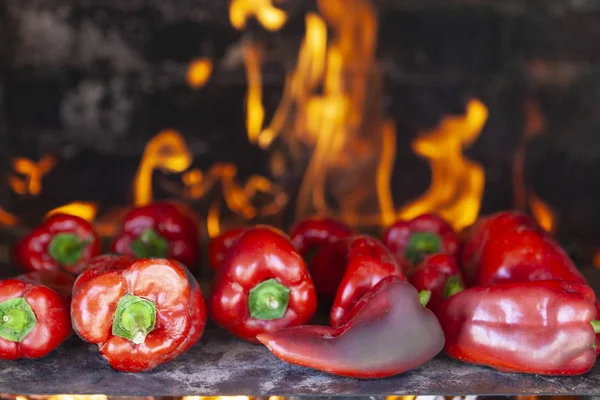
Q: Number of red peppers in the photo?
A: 13